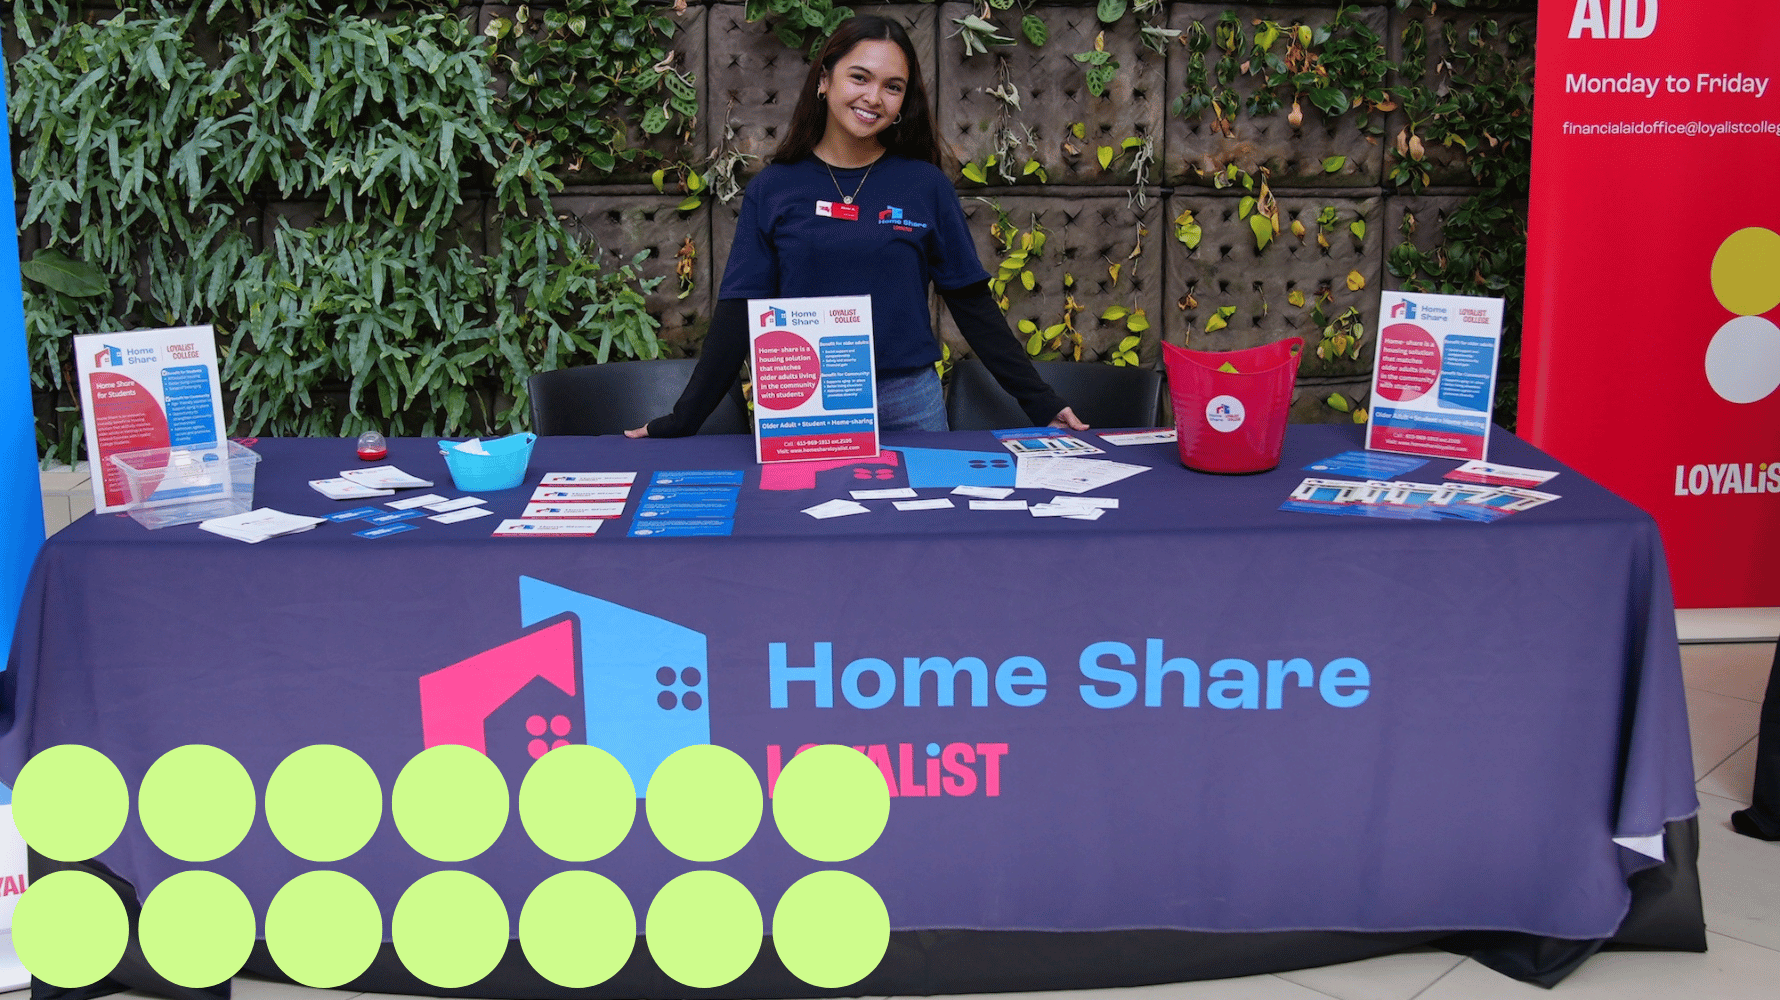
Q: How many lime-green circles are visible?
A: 14